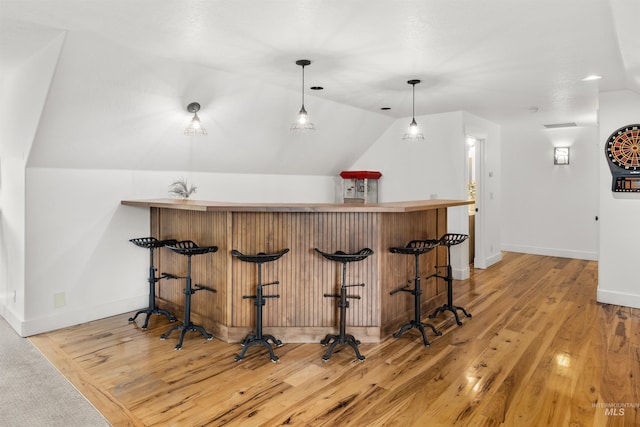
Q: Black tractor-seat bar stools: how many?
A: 6